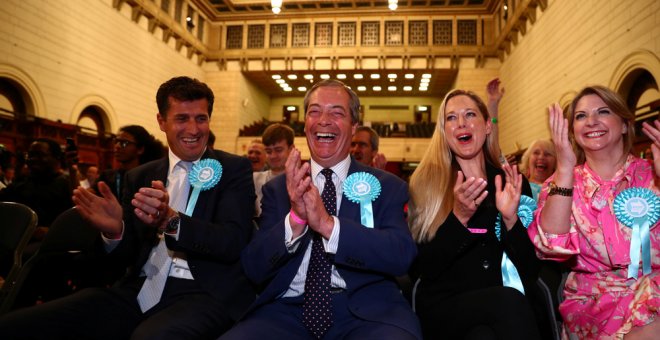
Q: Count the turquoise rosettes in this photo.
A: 4